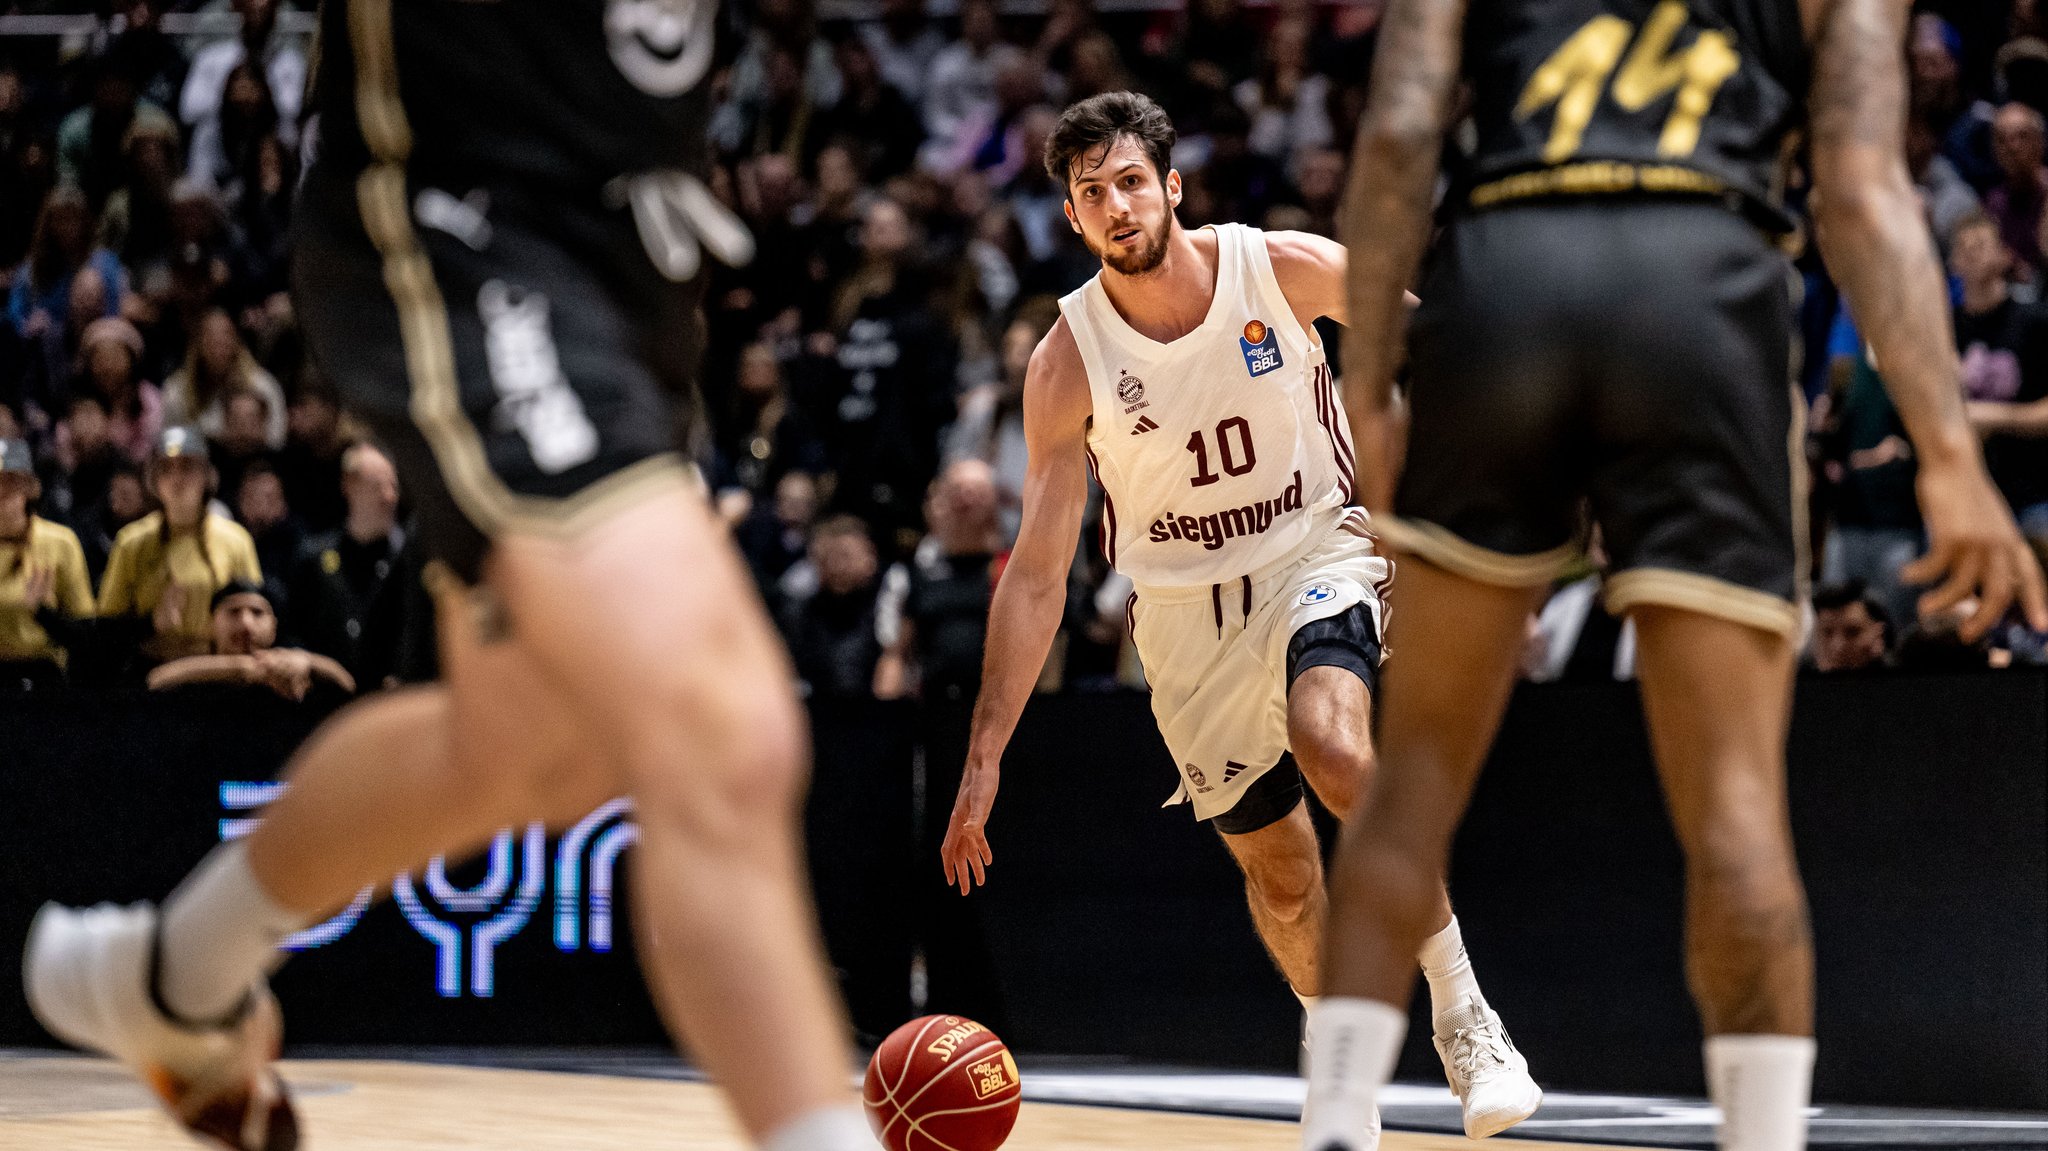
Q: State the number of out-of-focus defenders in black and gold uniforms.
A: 2